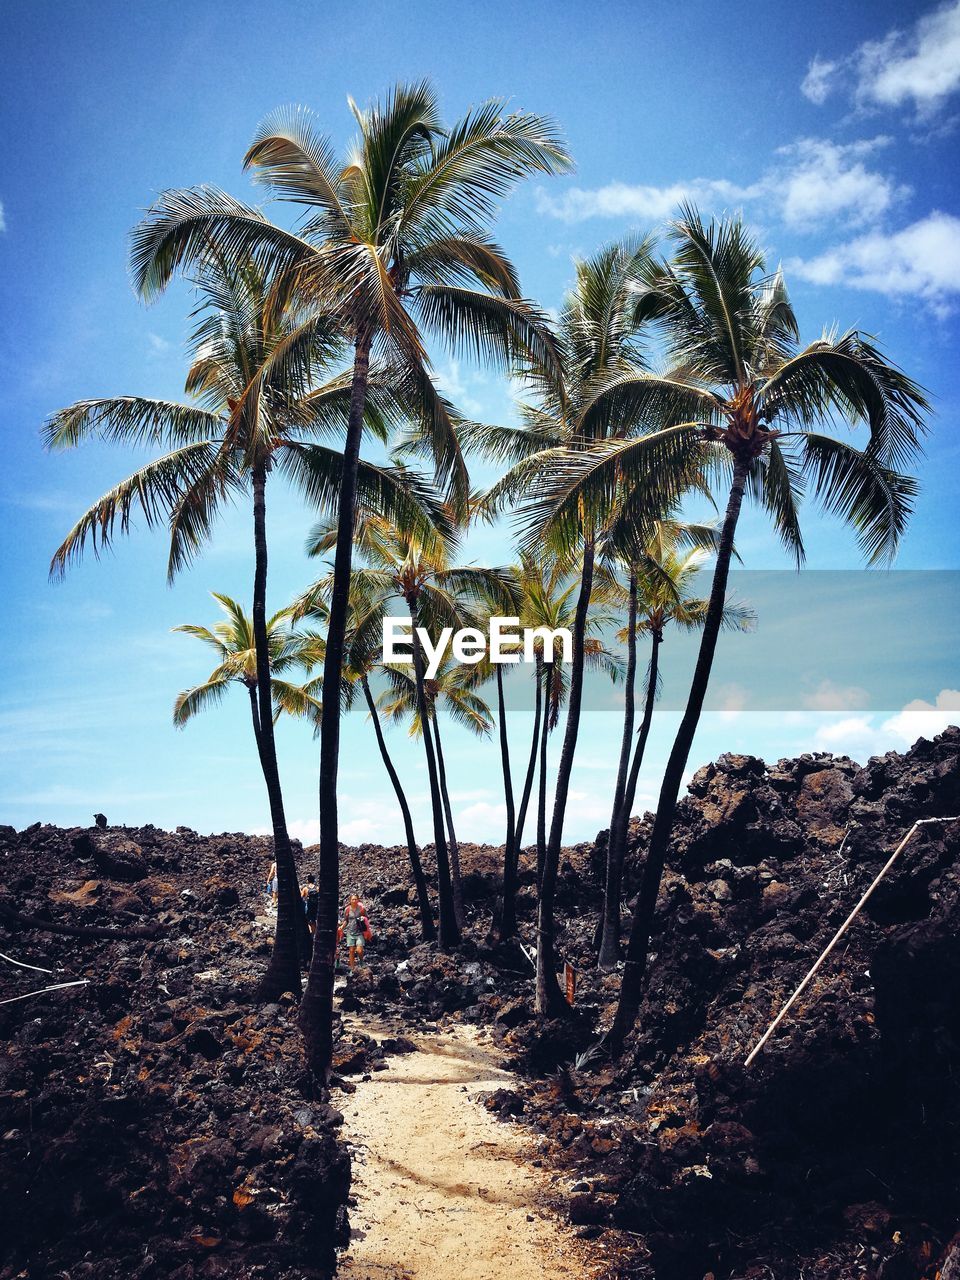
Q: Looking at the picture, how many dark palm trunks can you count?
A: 13